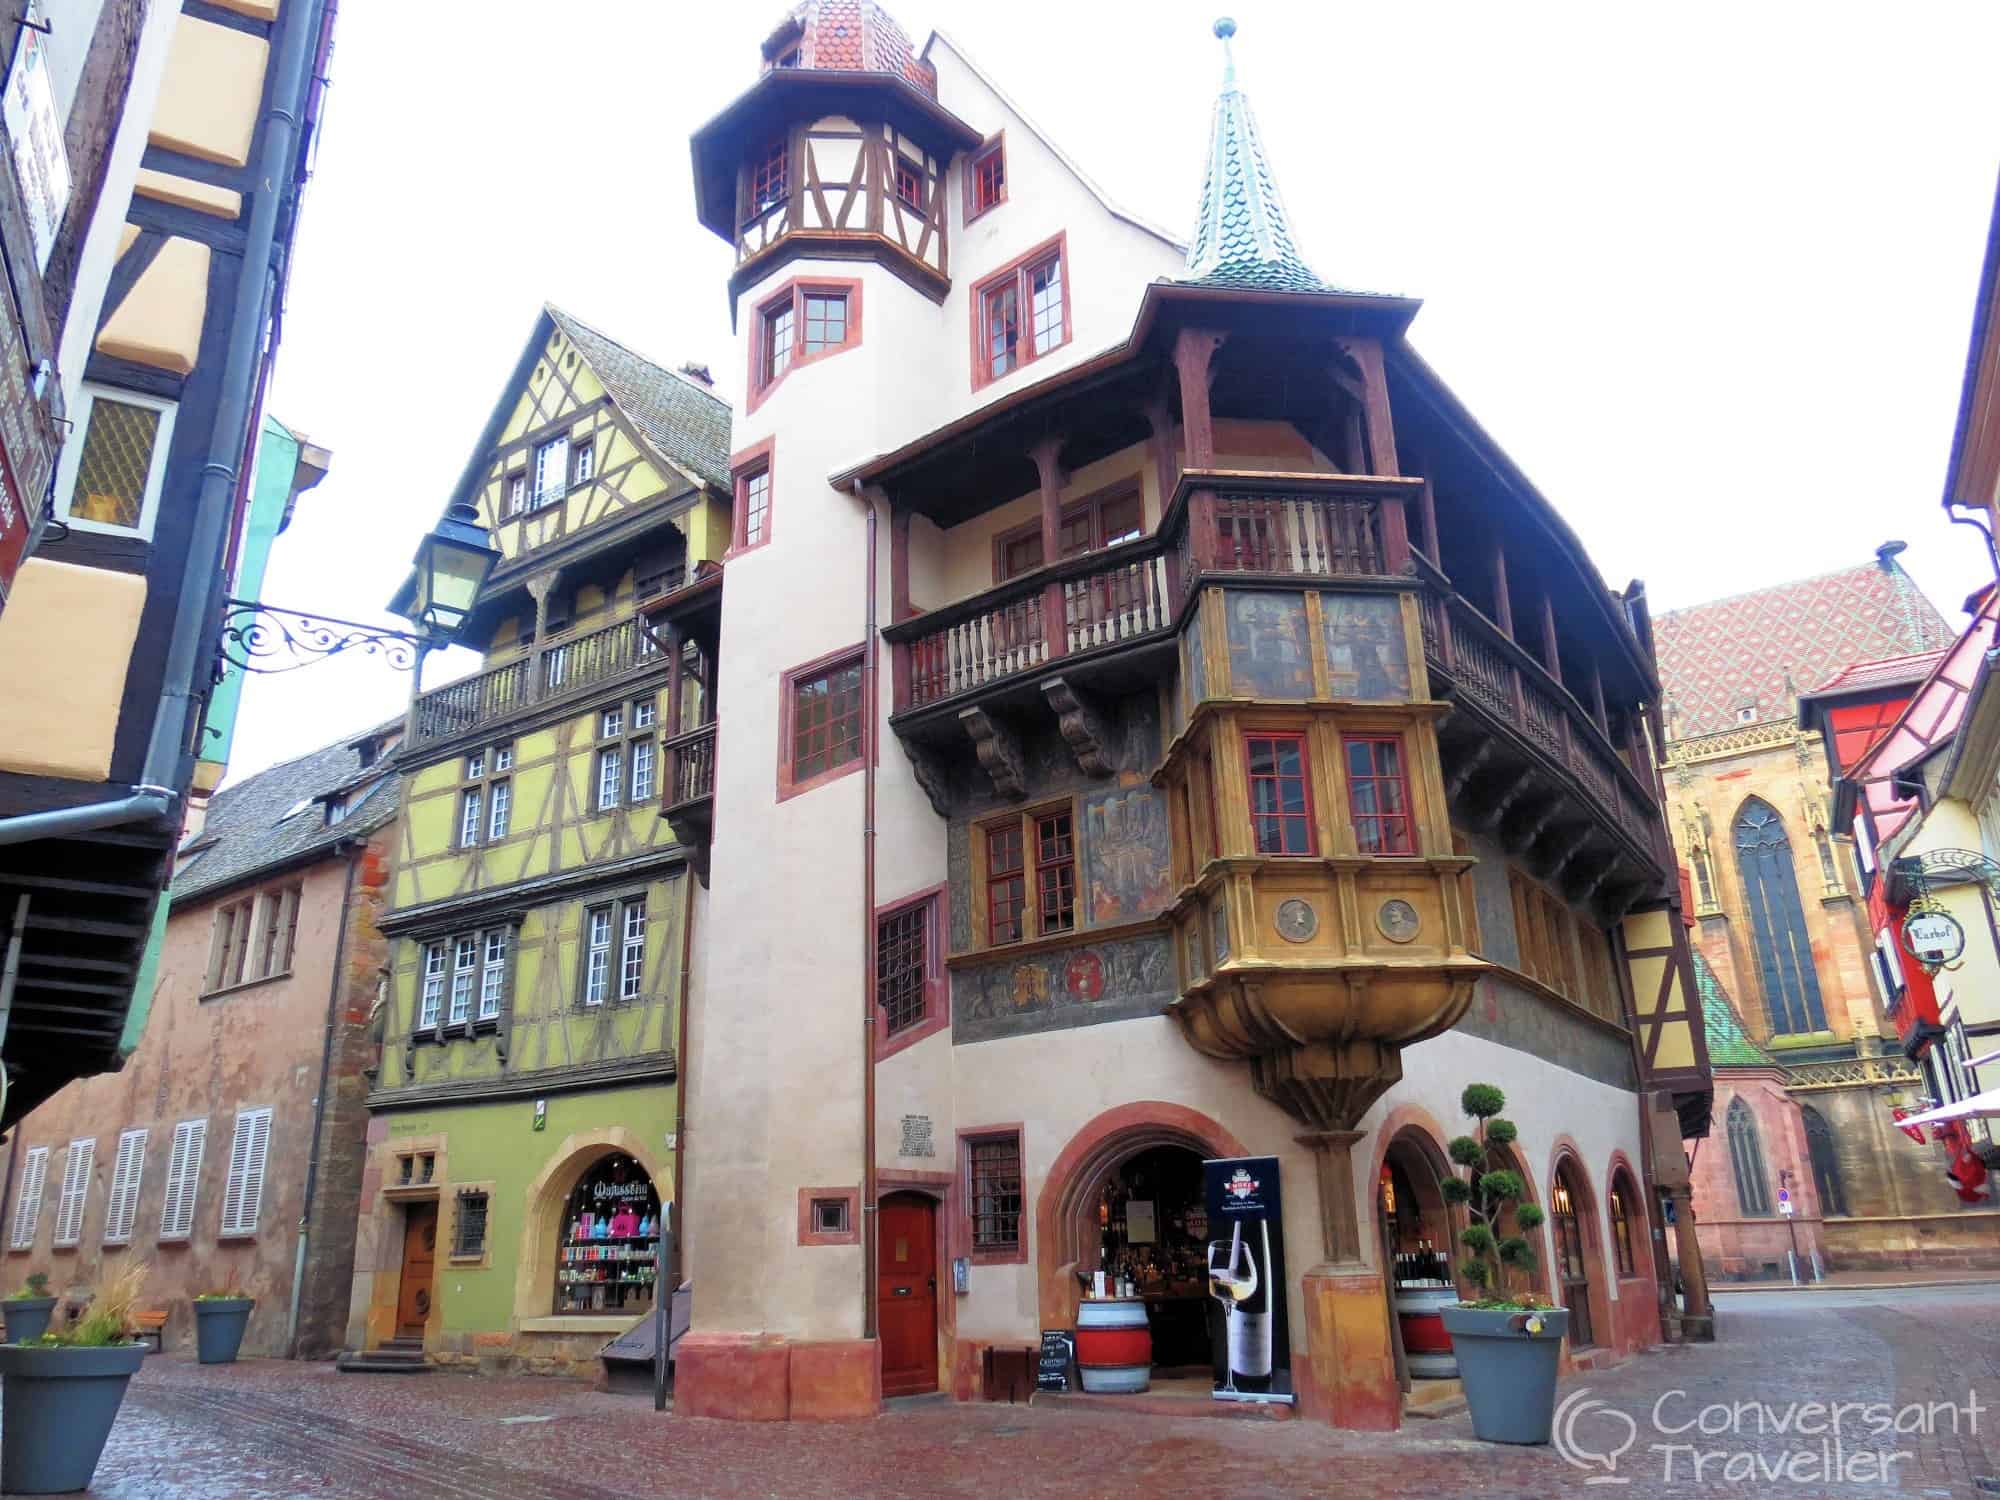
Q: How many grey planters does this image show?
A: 4